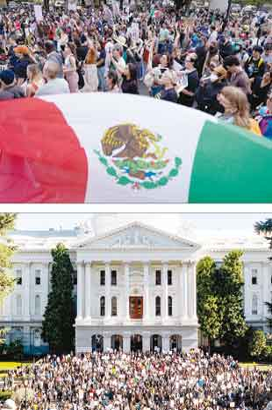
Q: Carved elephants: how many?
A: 0